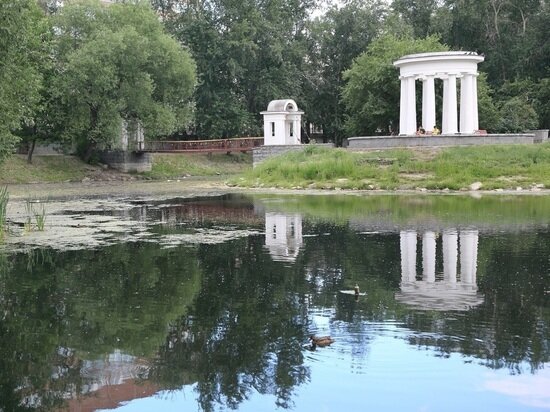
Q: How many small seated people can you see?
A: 2